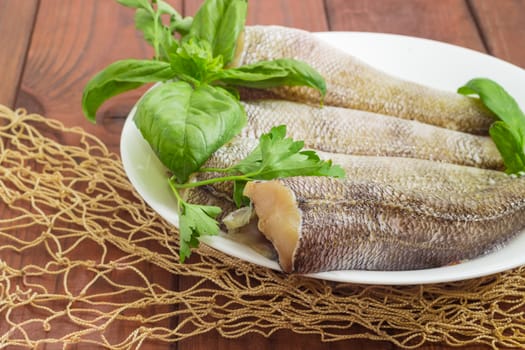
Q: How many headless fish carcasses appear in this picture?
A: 3